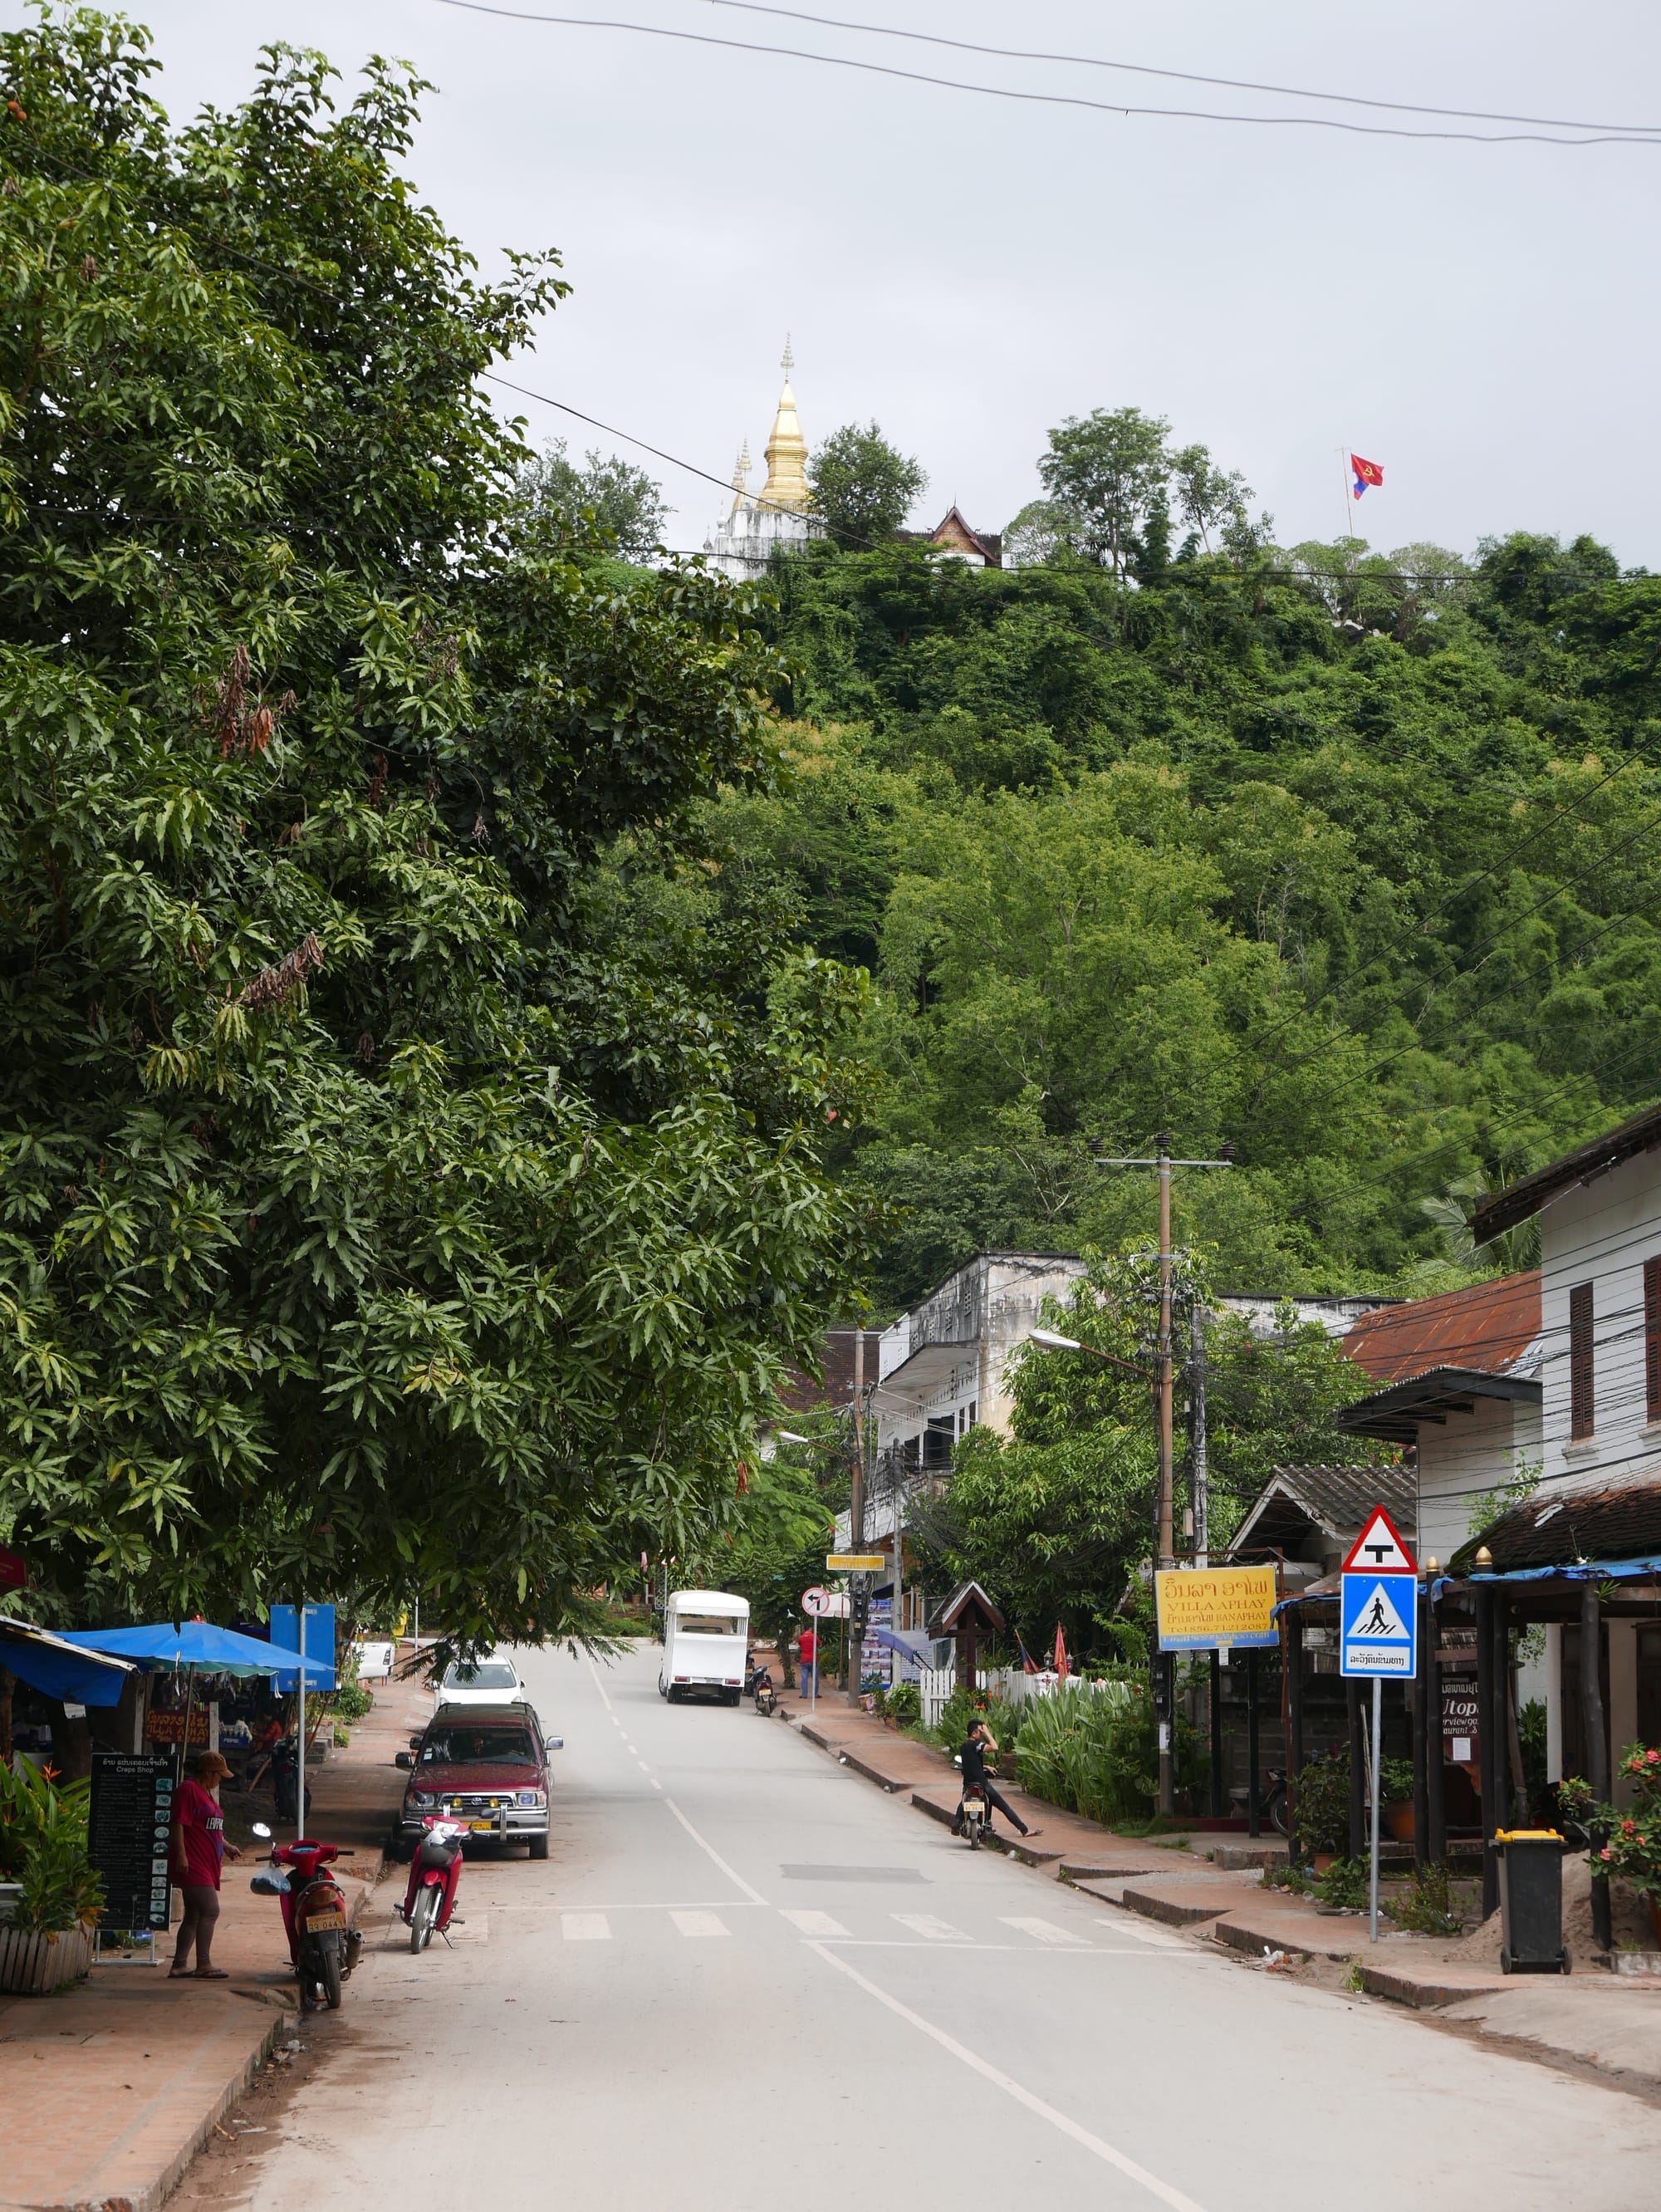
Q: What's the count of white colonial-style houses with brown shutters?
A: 1